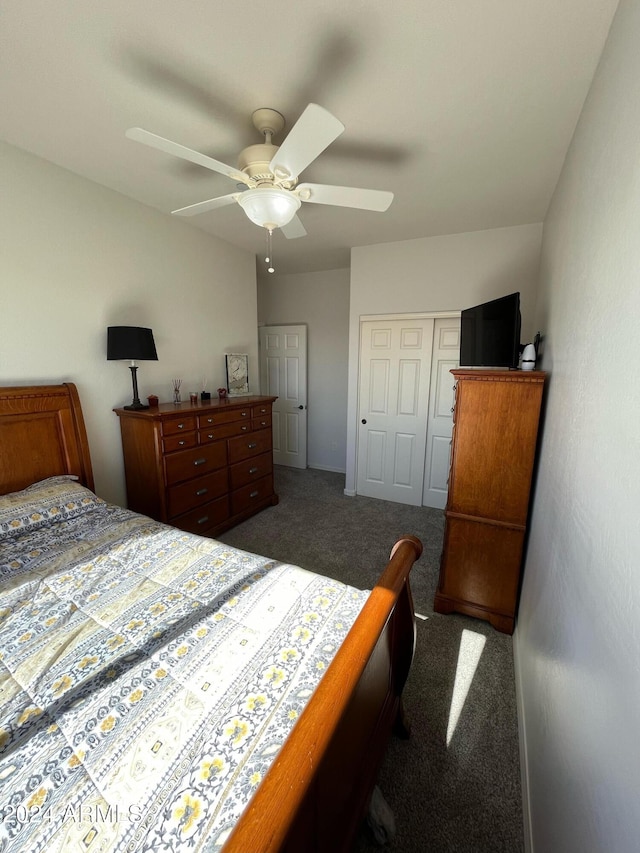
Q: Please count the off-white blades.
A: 5